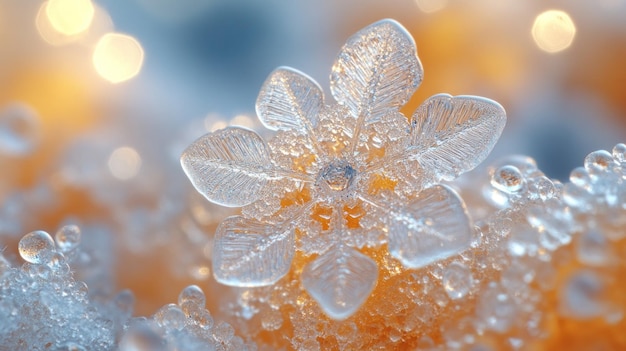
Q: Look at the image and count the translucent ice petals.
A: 7